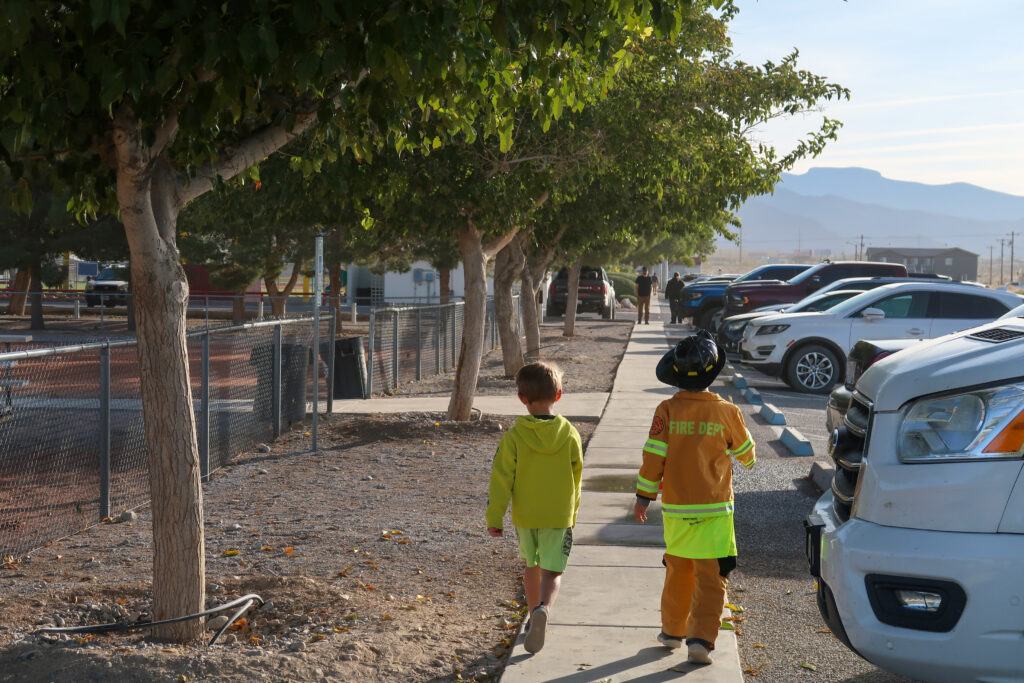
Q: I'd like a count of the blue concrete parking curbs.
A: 4